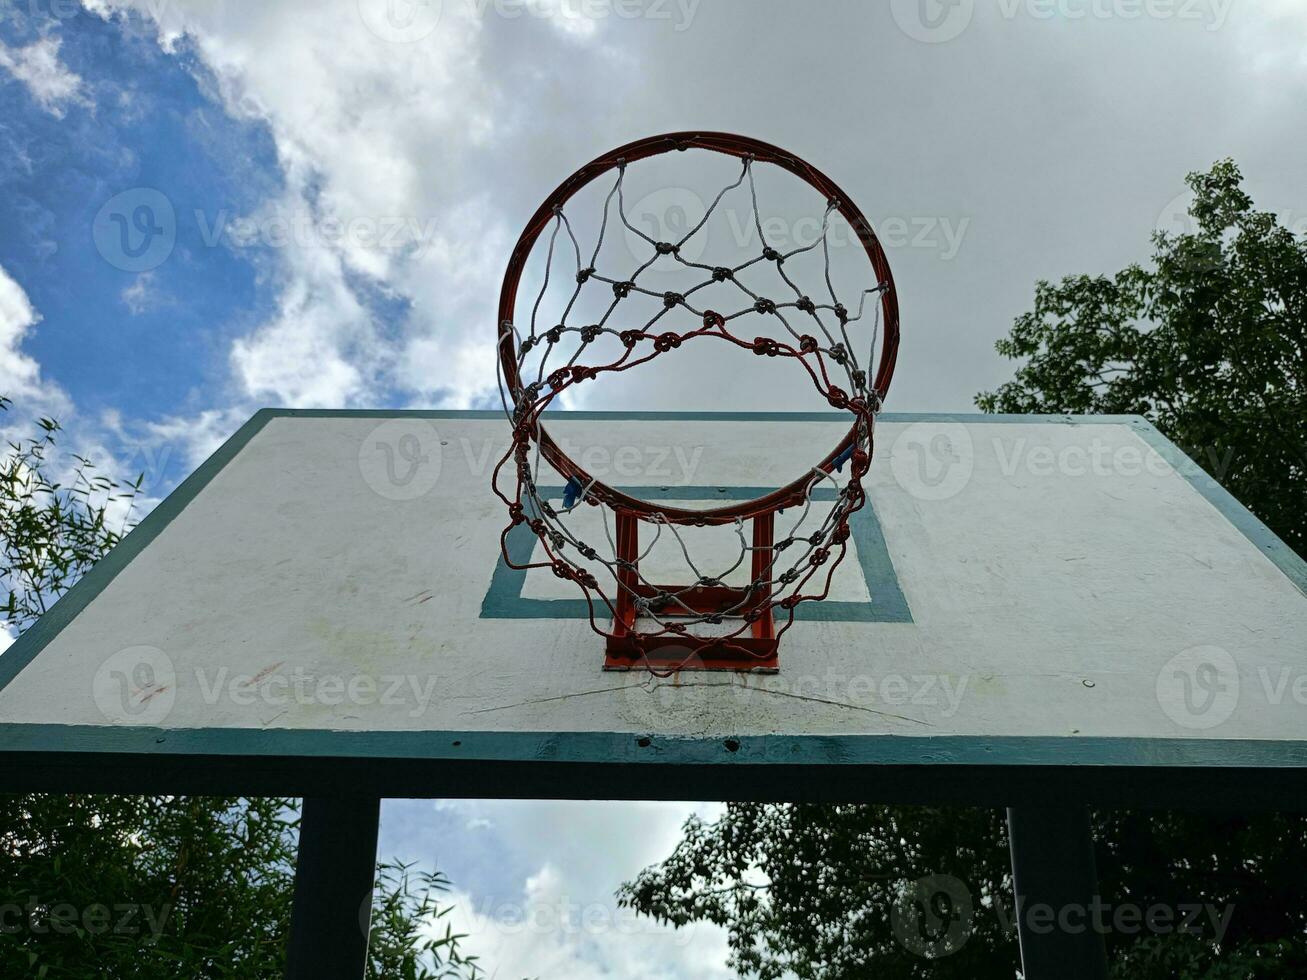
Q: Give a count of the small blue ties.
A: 2